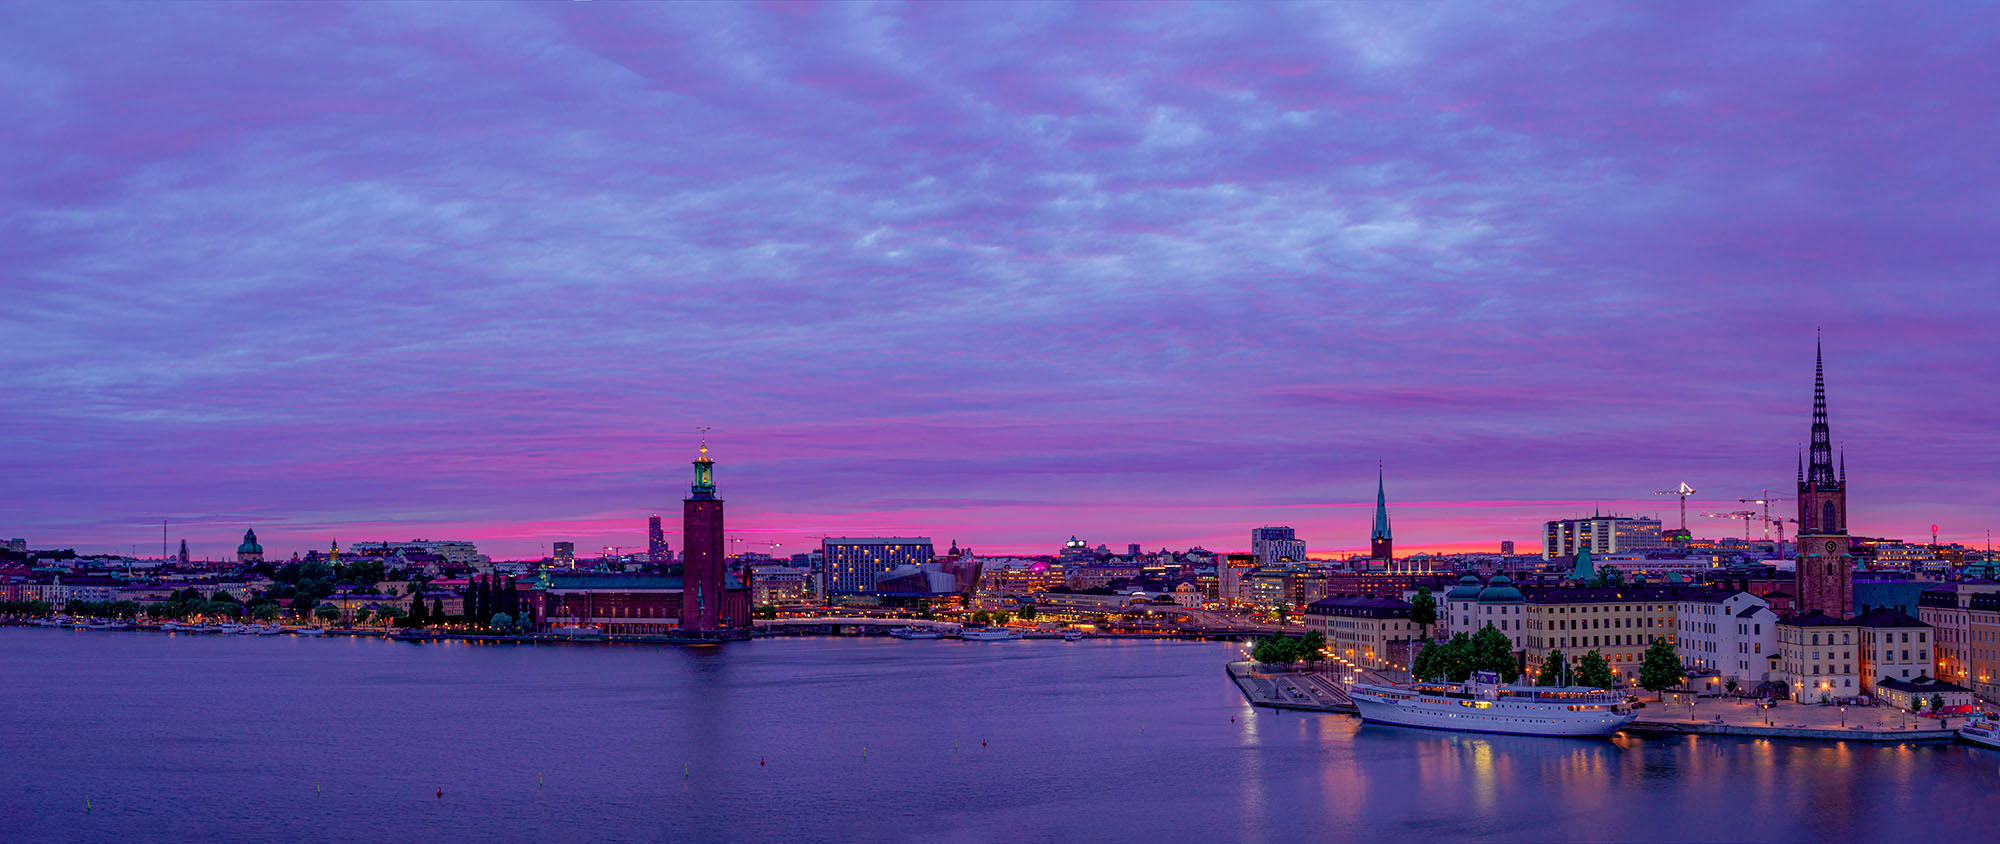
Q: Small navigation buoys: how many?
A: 11